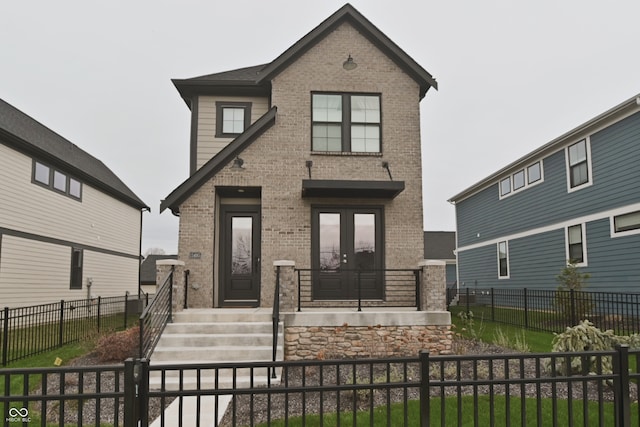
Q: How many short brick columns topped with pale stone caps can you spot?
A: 3